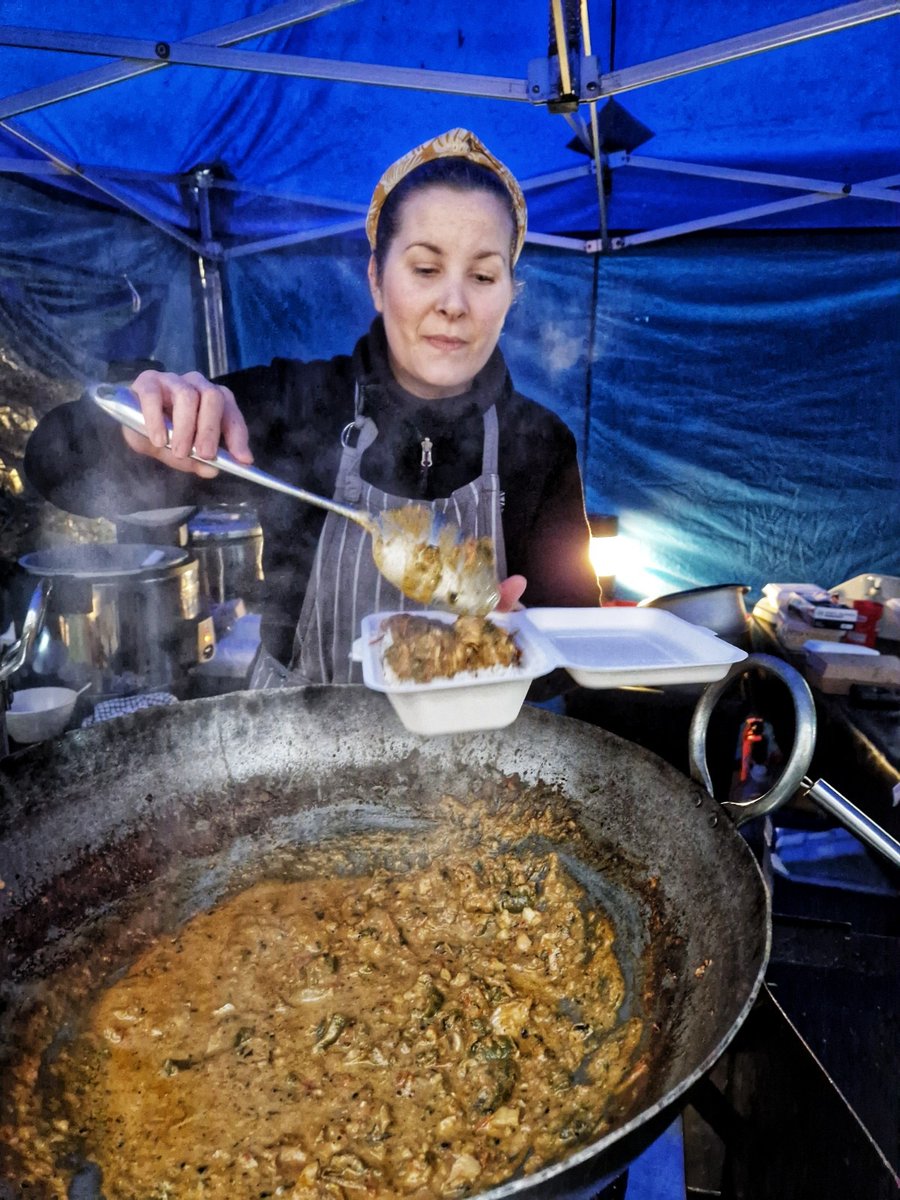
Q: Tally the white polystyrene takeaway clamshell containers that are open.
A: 1